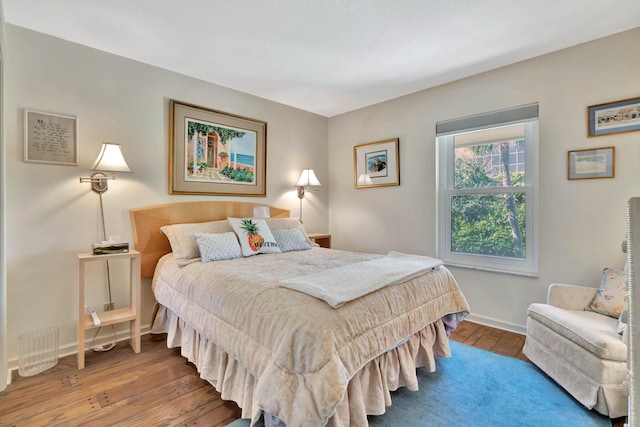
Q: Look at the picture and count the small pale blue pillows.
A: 2